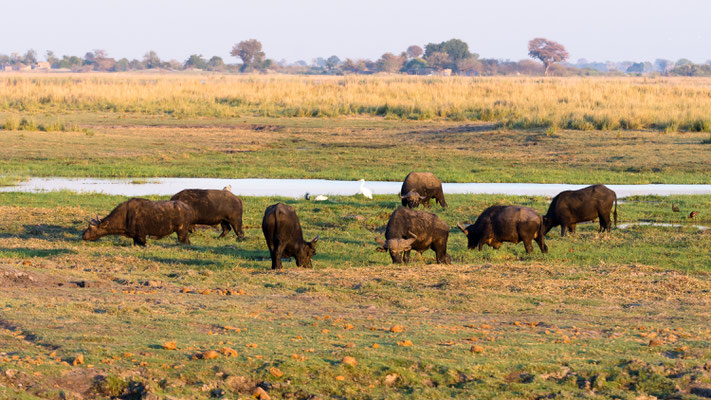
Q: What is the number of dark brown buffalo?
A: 7